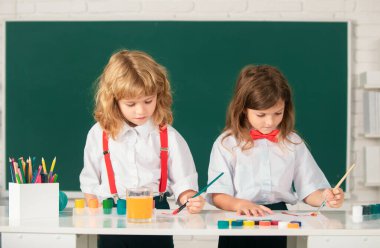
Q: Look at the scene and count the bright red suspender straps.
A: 2